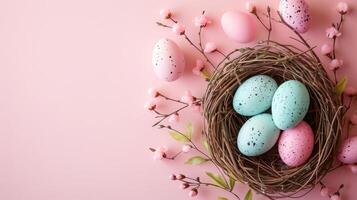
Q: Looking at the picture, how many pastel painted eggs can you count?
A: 8